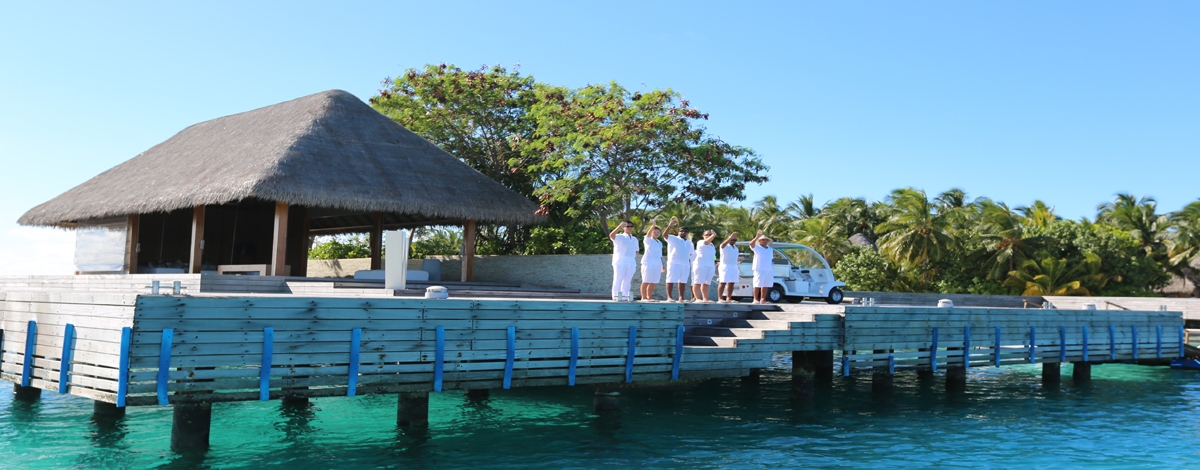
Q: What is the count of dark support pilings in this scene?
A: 15